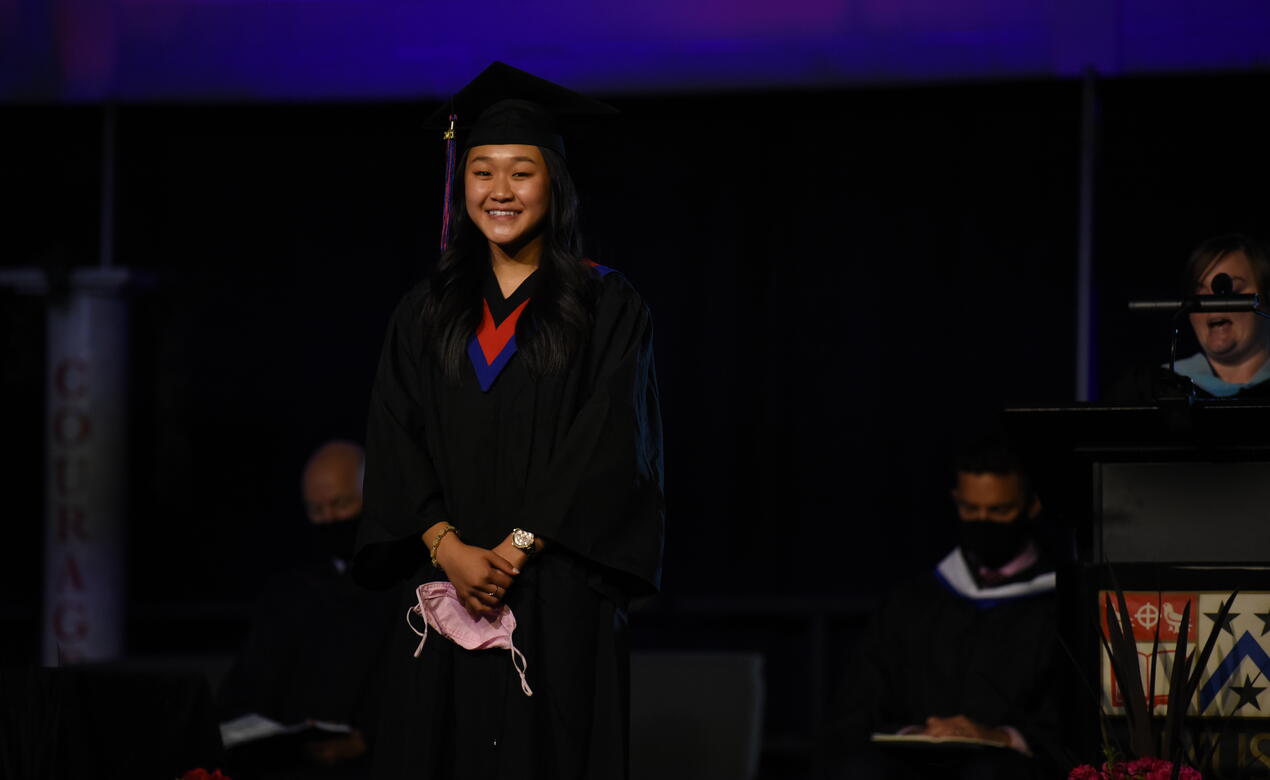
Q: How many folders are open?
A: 2